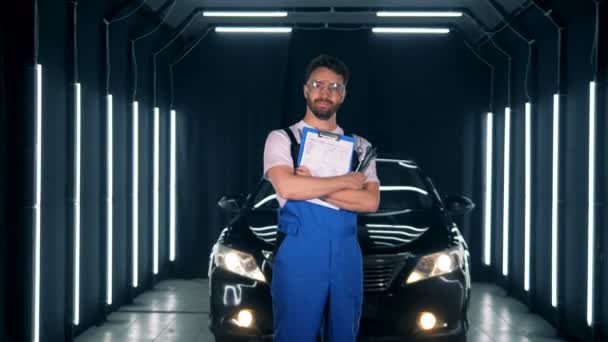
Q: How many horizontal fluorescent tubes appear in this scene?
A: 4